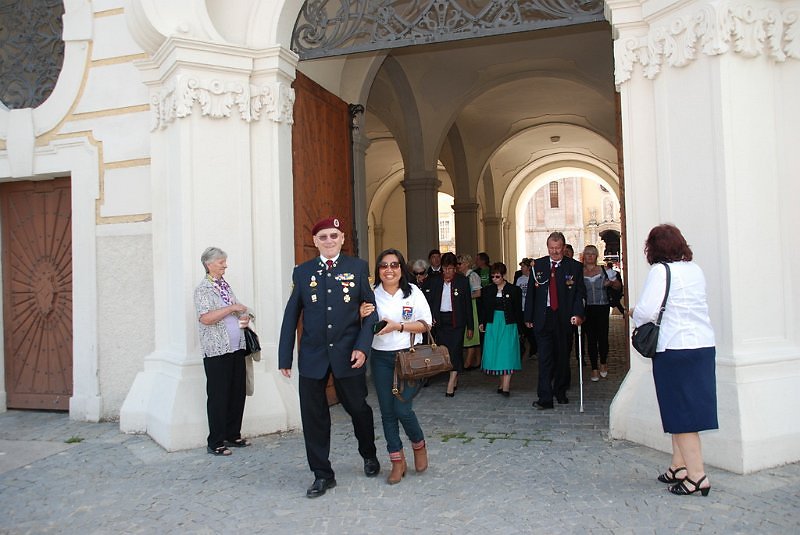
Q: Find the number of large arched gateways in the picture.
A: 1